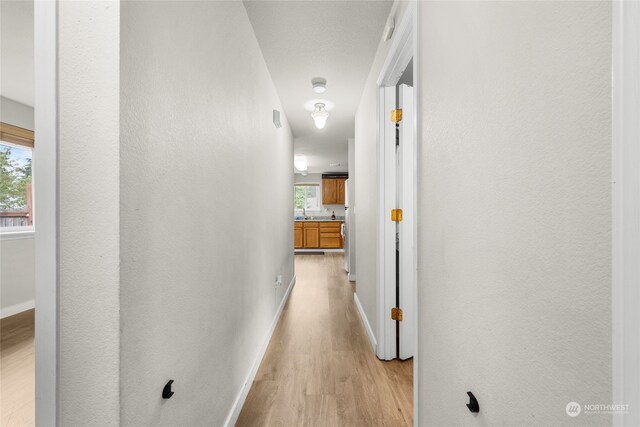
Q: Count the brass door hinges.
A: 3